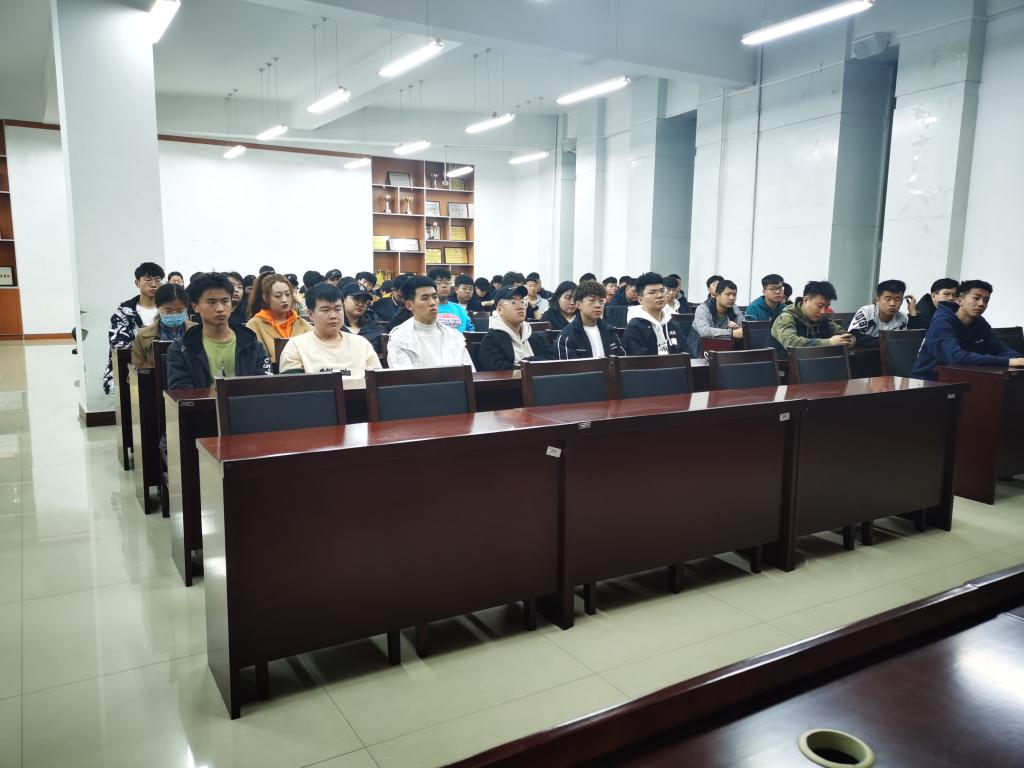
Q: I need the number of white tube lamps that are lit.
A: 12